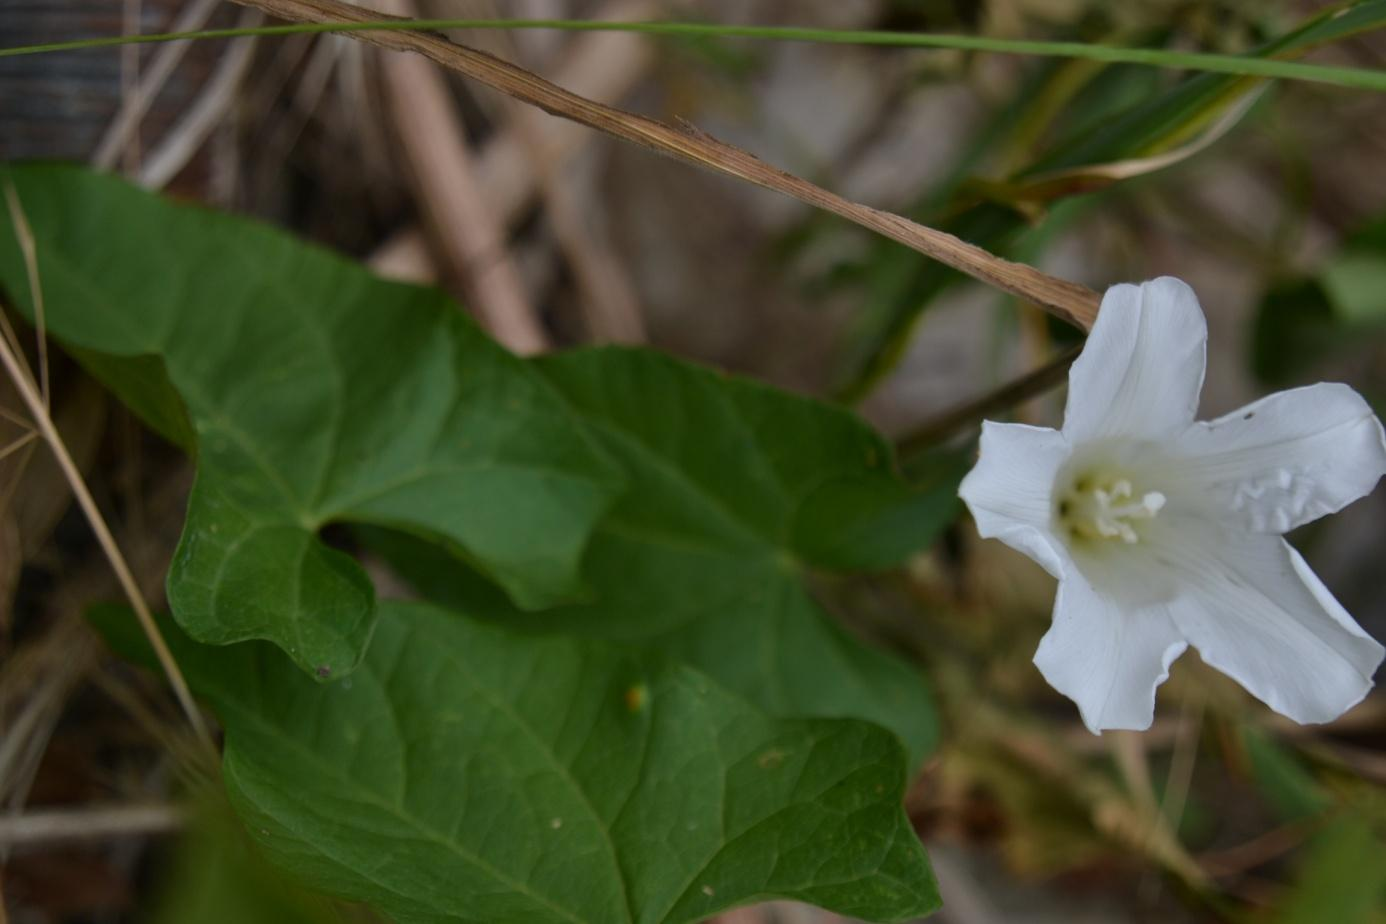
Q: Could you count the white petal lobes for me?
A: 5